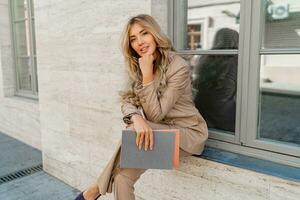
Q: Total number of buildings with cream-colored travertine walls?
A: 1